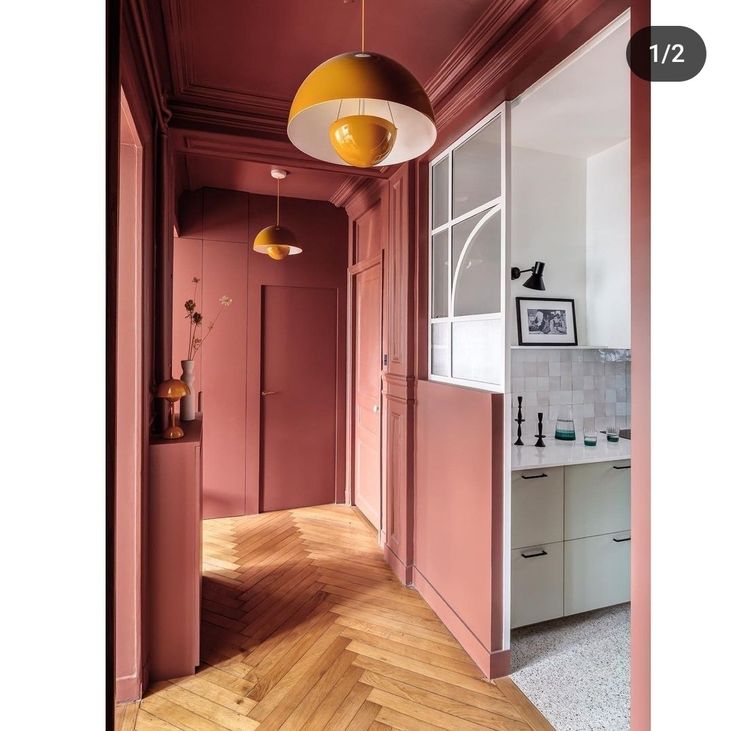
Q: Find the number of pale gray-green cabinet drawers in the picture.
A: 4